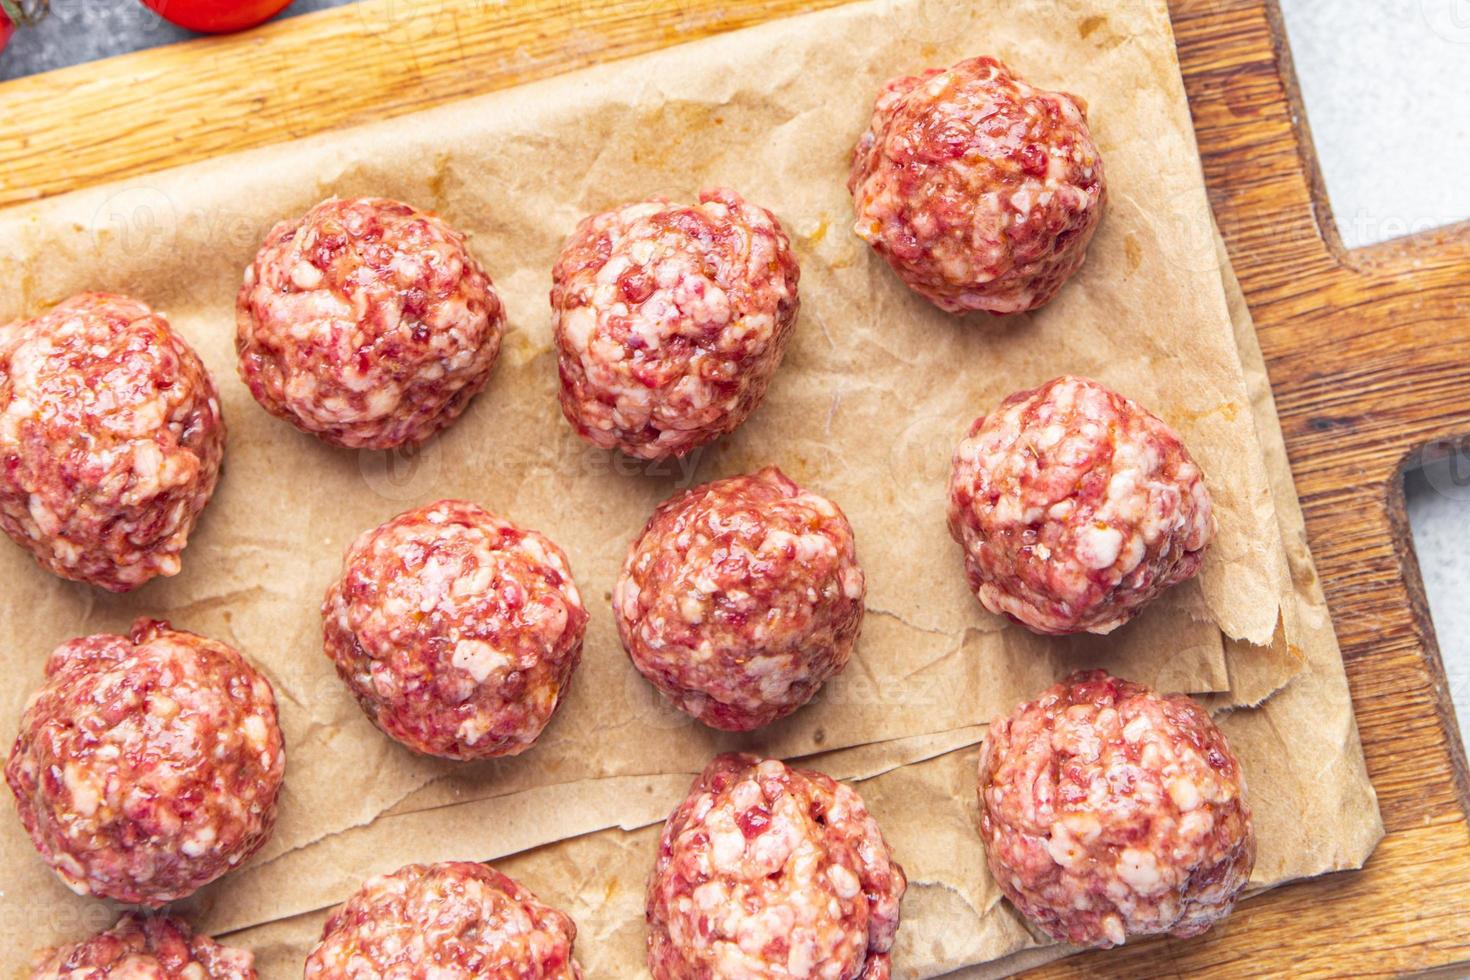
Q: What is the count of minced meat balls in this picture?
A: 12